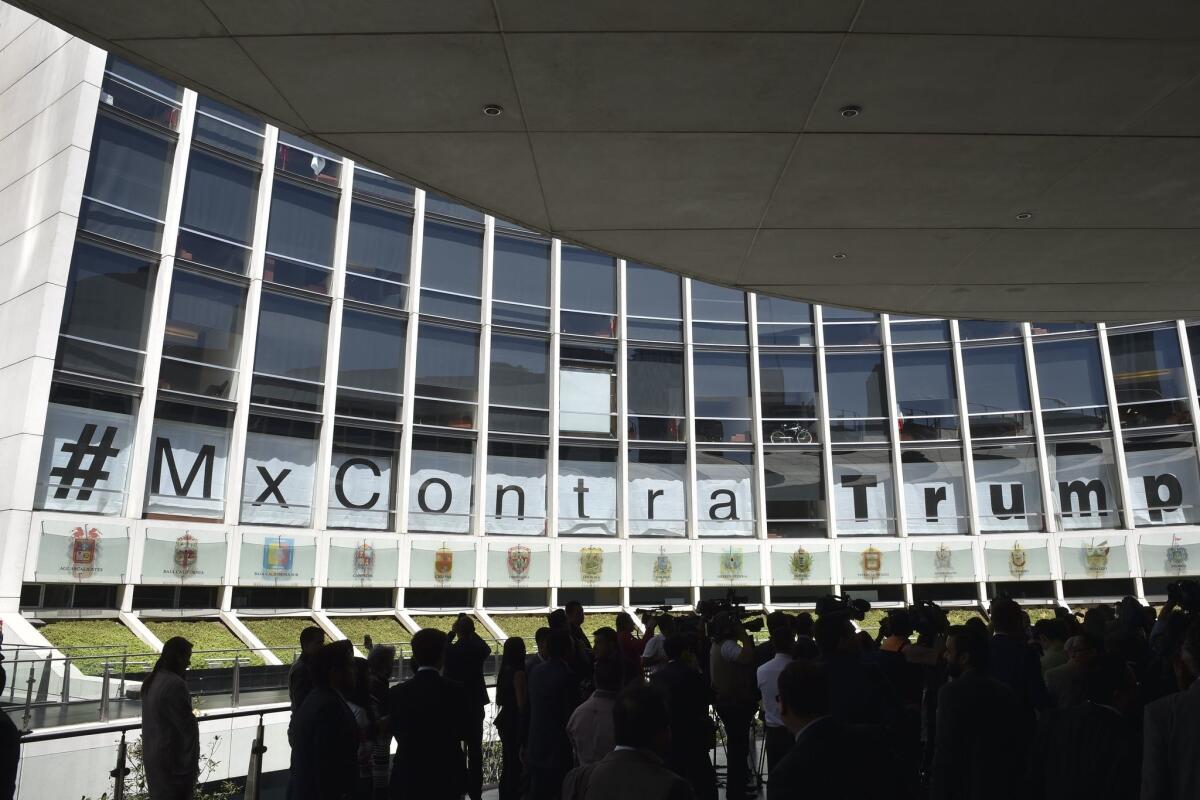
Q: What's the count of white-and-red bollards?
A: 0